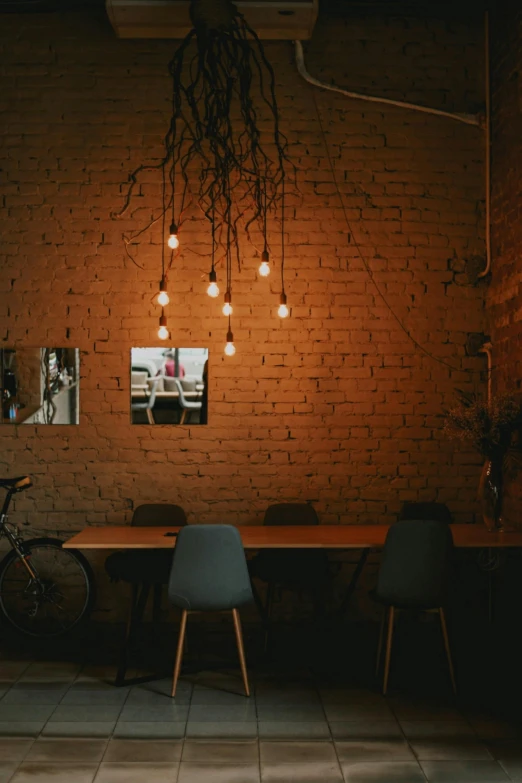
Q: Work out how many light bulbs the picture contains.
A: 8